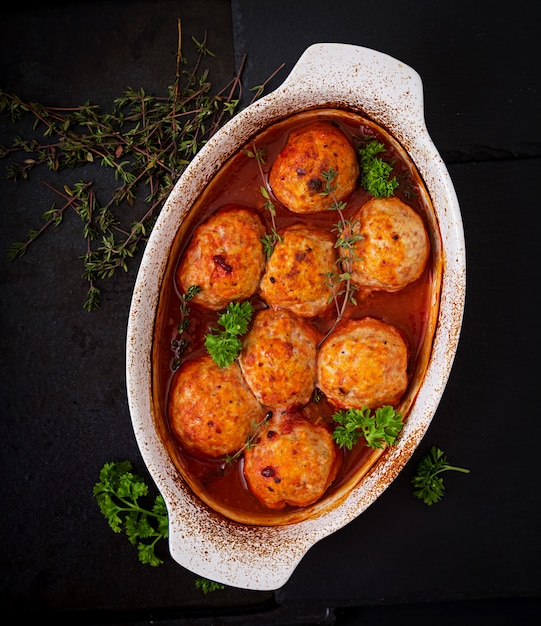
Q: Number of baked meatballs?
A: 8